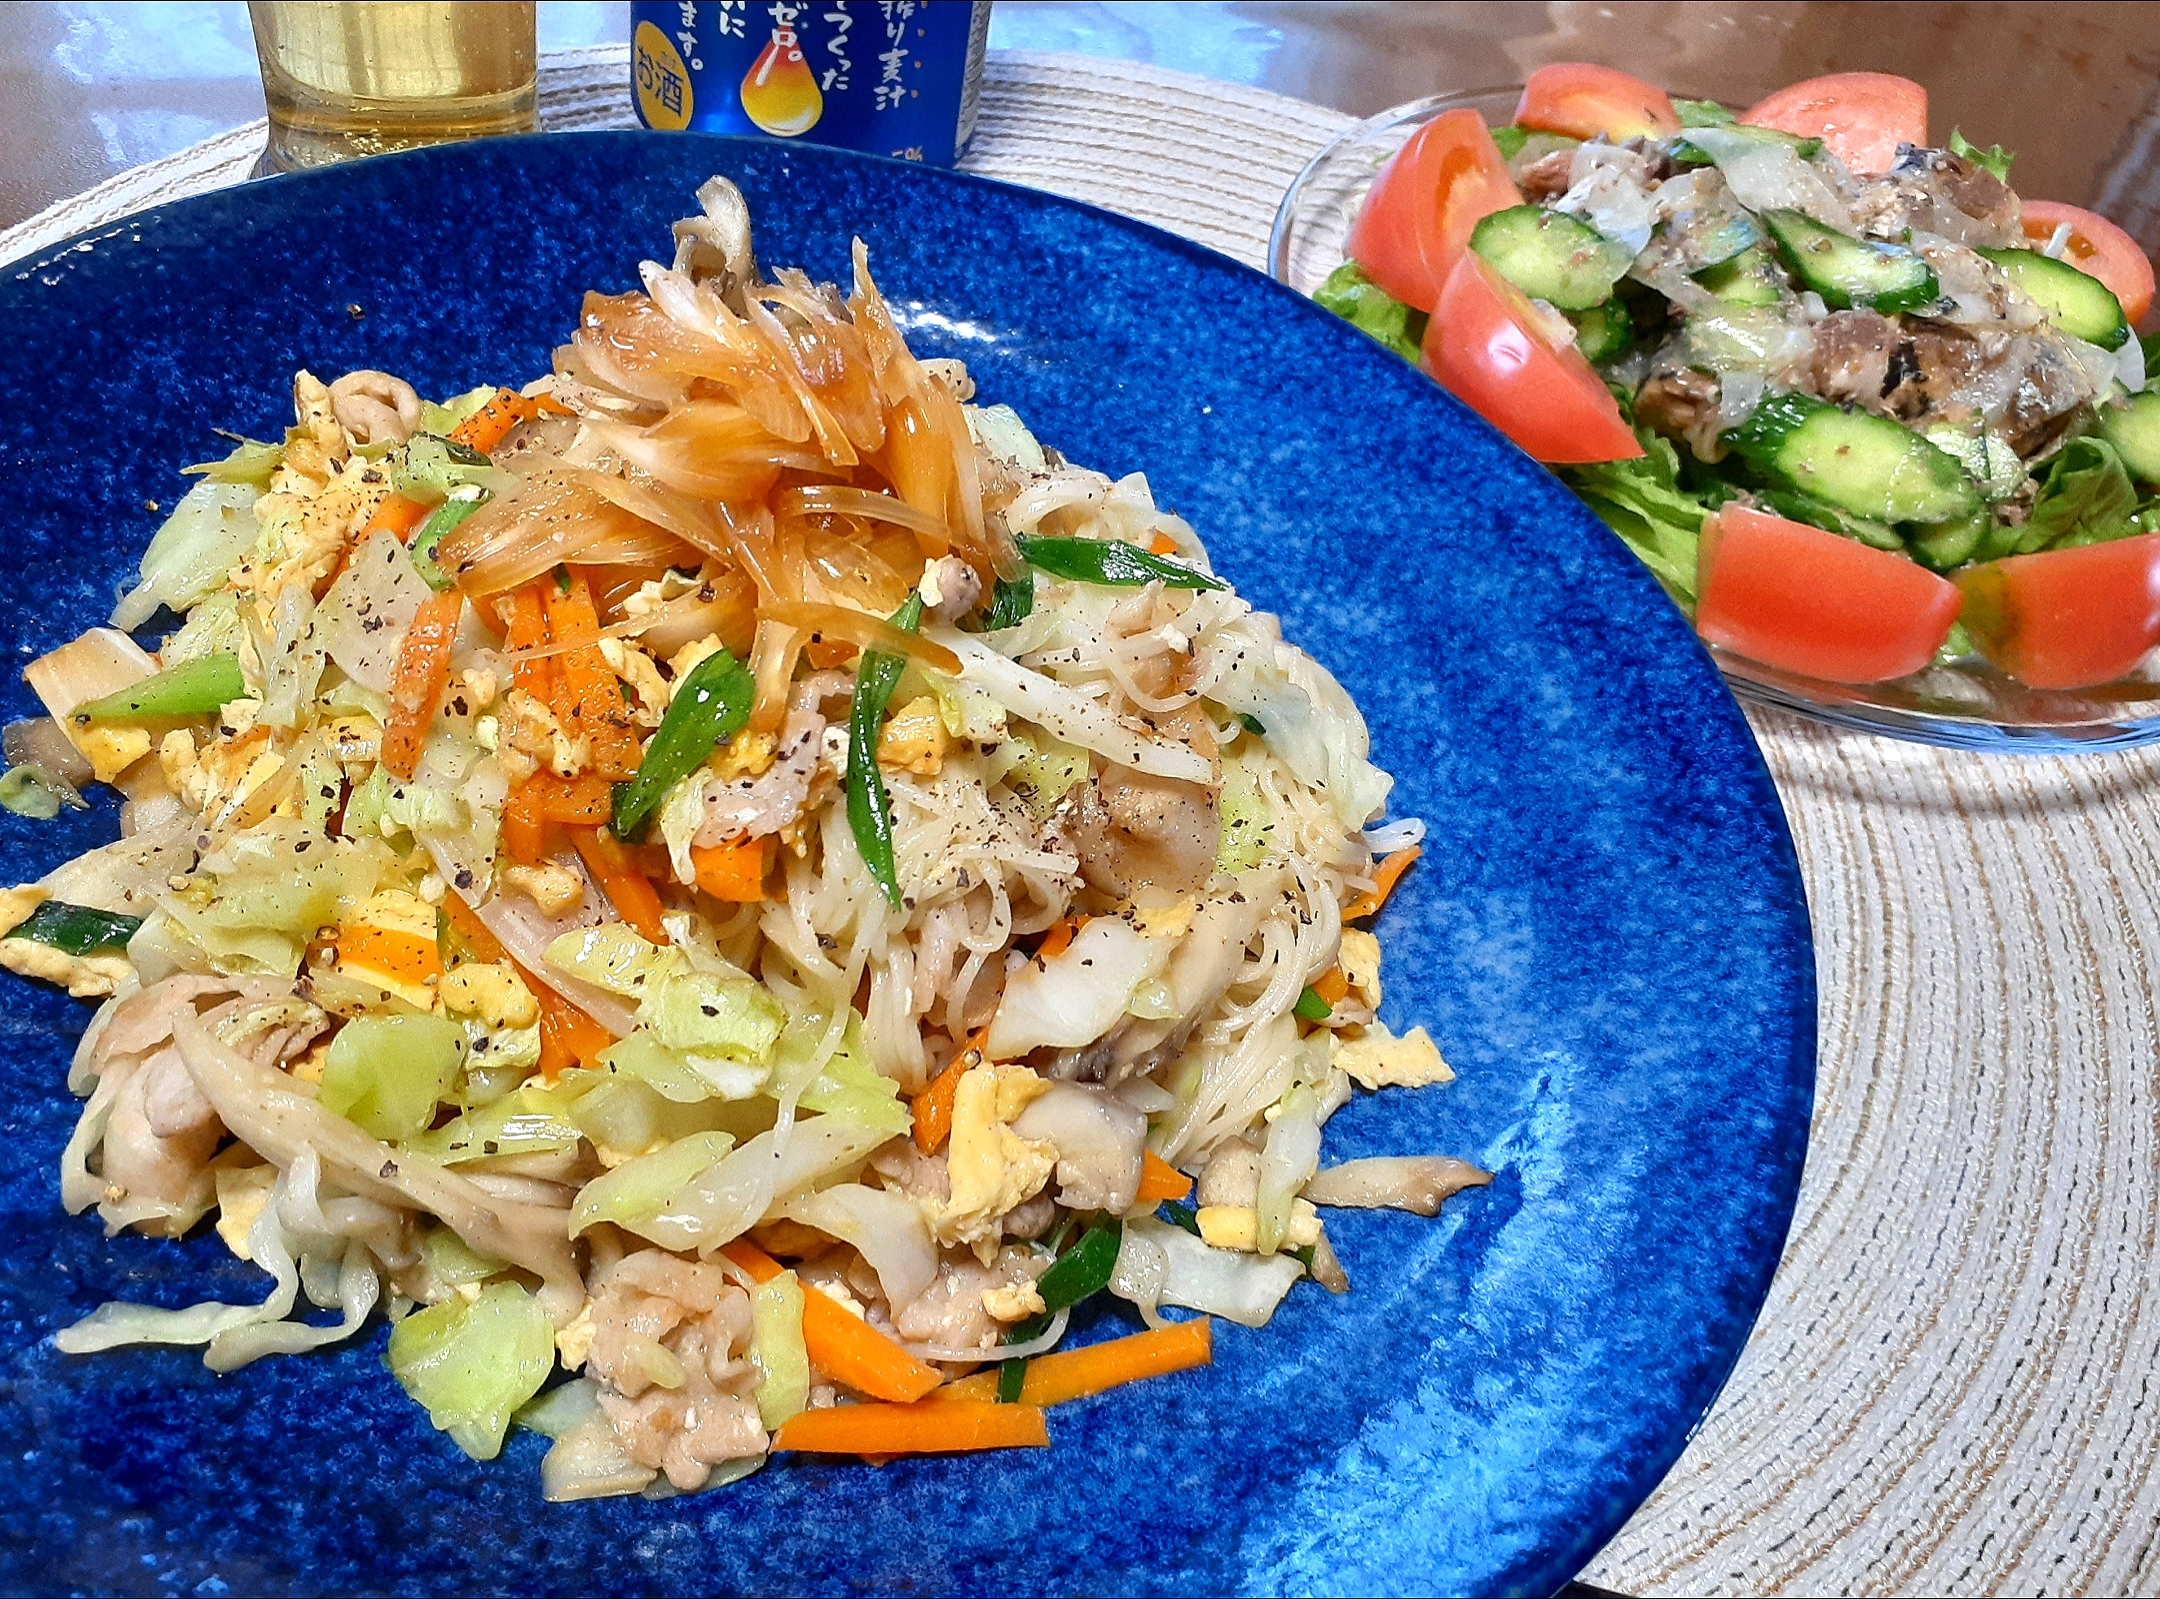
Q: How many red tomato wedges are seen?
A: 7